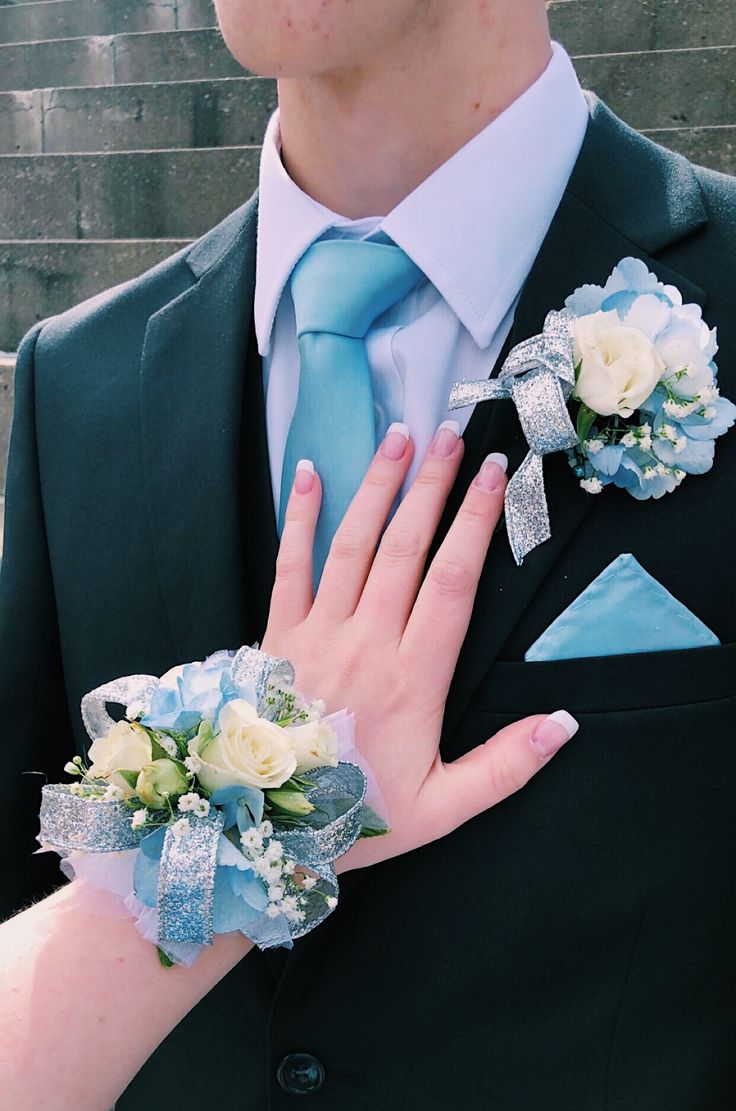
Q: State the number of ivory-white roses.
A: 4